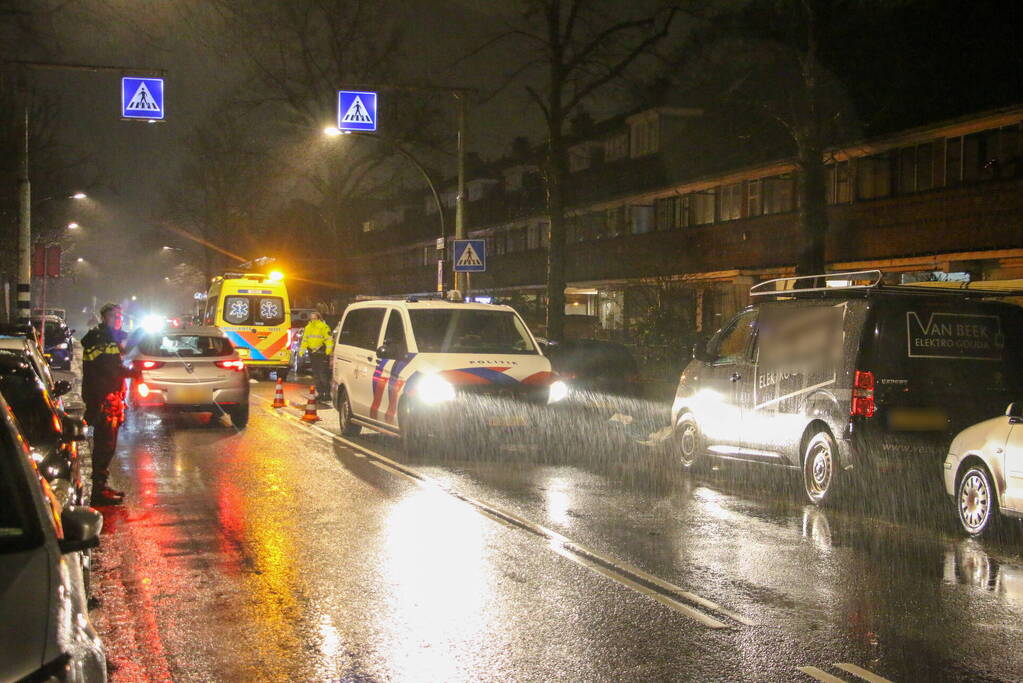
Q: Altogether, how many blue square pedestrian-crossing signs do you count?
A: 3